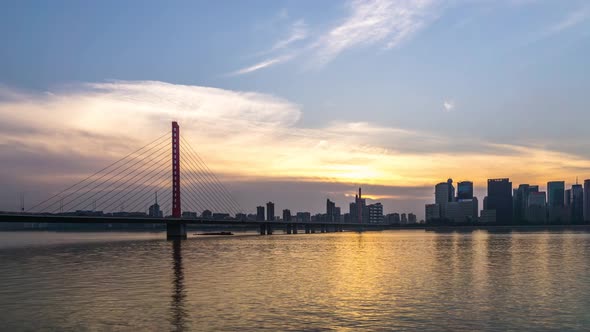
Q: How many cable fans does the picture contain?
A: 2